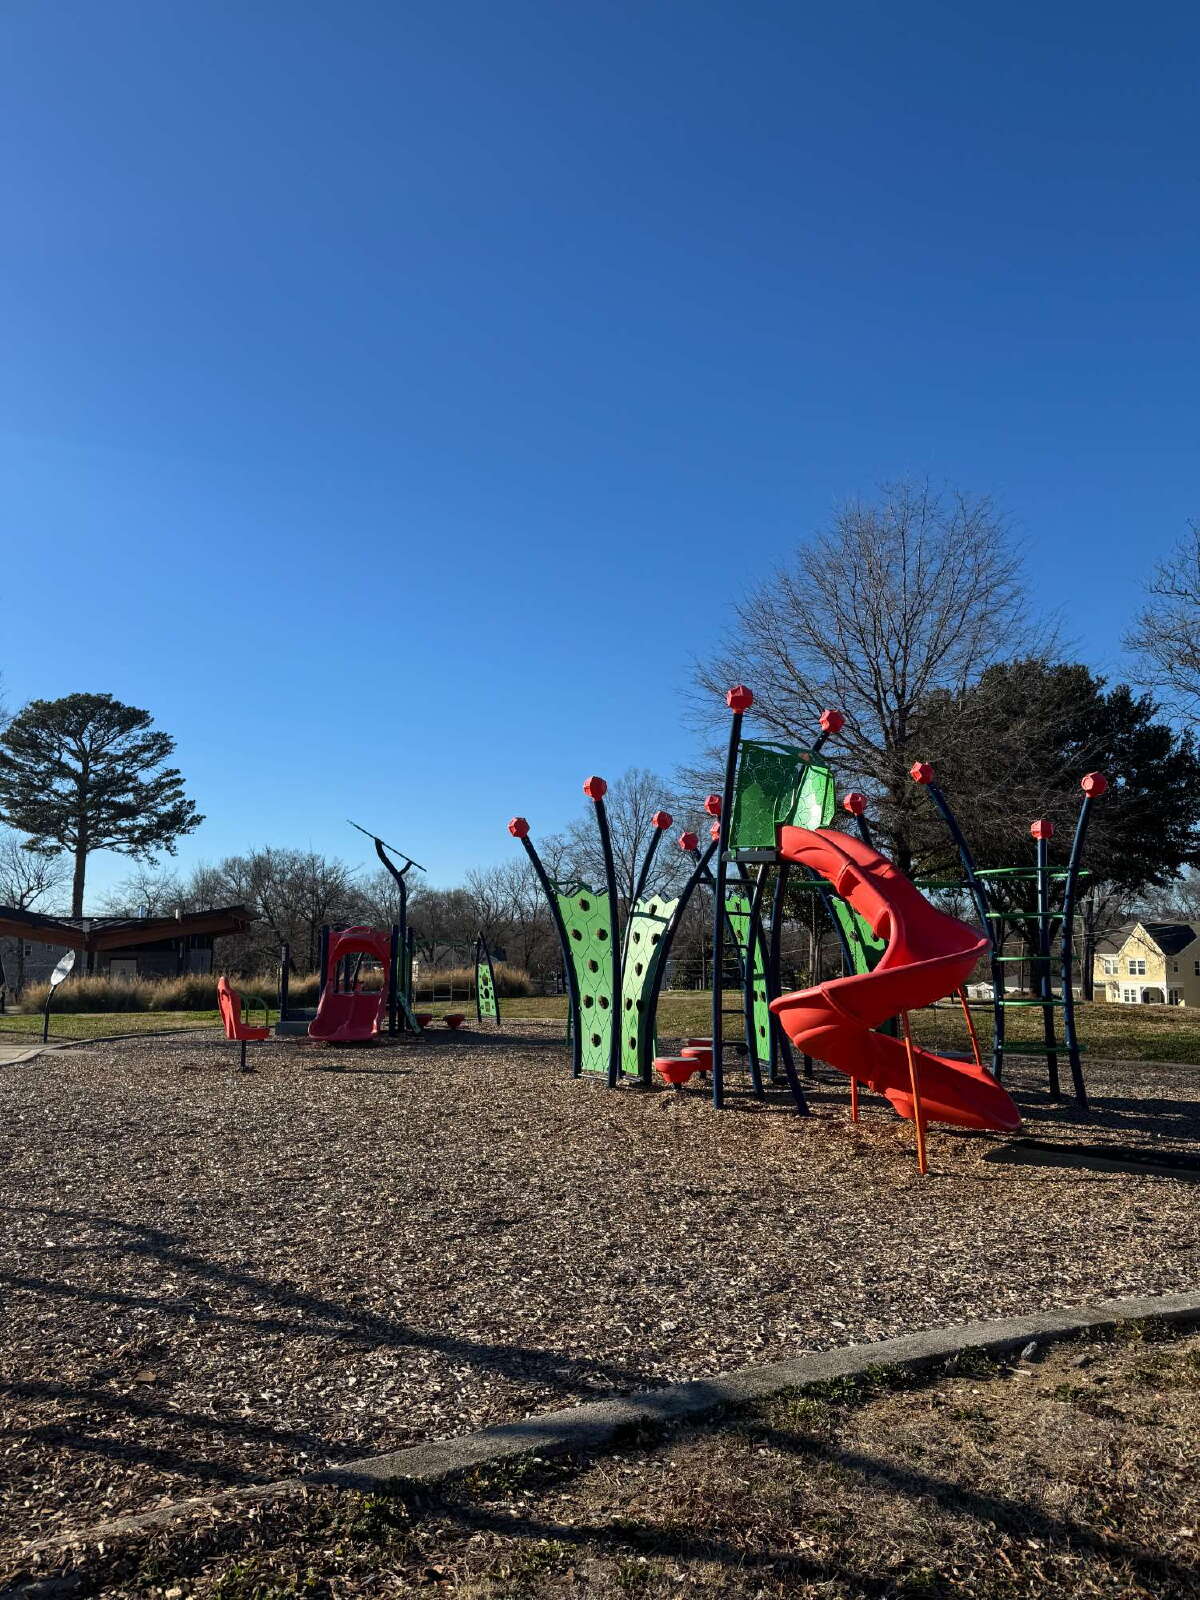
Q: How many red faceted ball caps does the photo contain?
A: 12